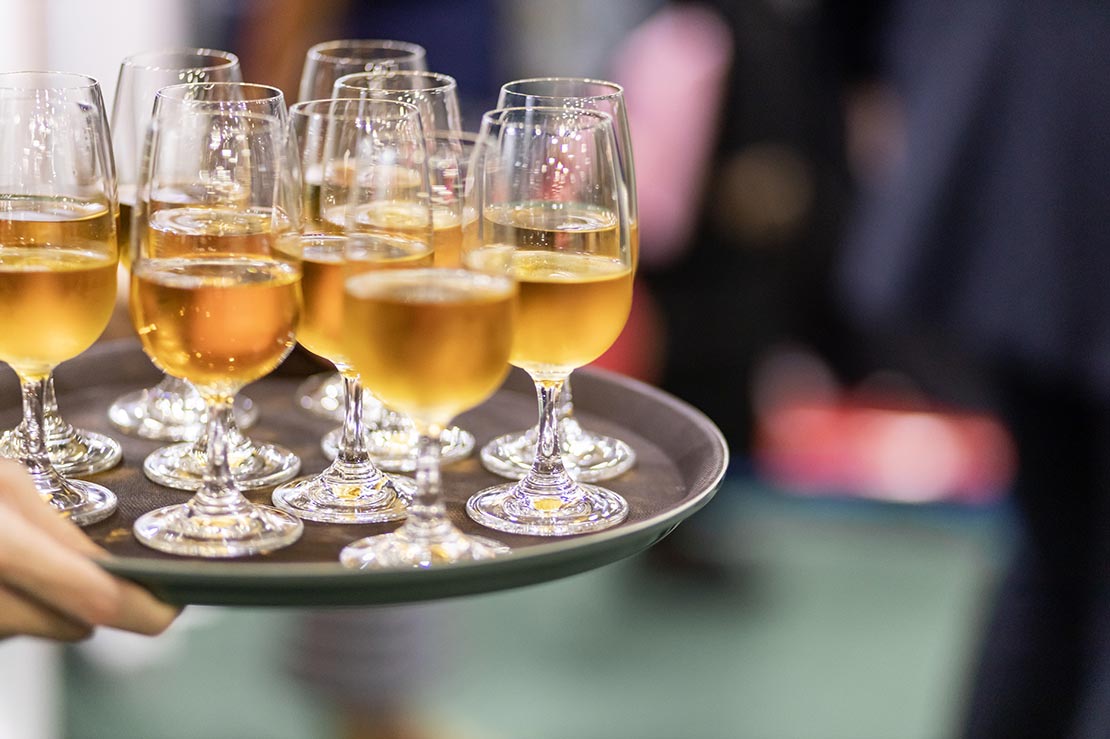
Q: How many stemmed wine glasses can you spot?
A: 11